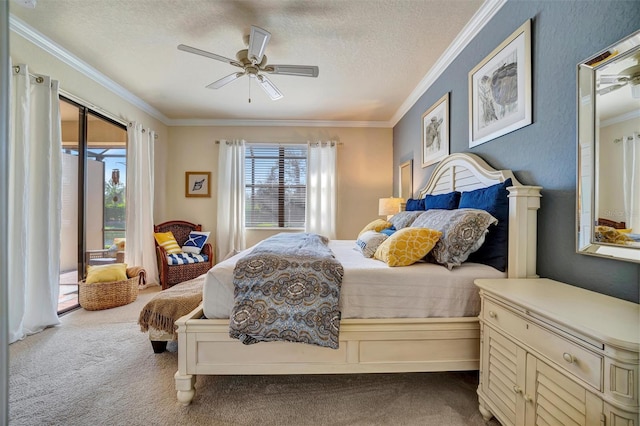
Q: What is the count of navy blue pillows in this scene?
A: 3